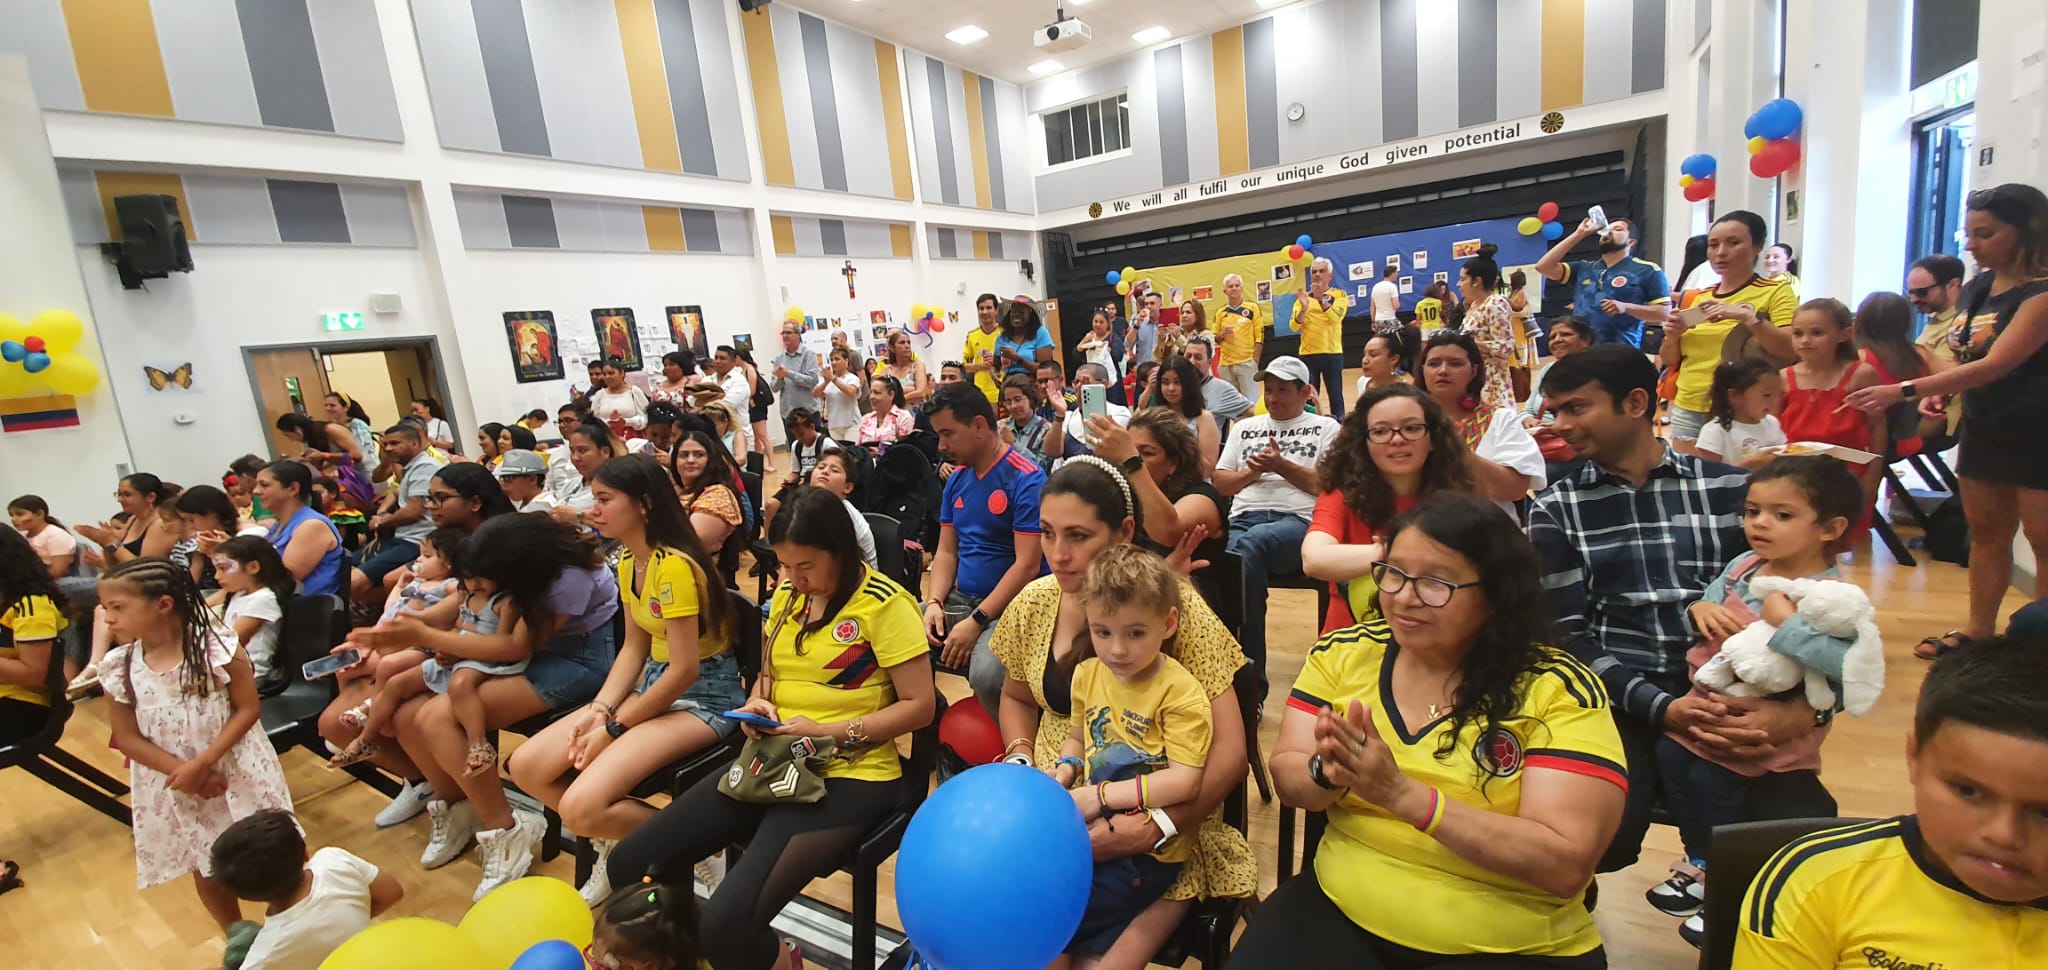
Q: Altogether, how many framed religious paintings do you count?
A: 3